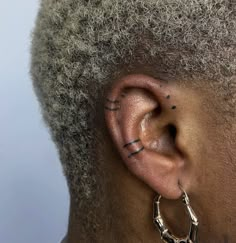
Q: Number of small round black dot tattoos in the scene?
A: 3